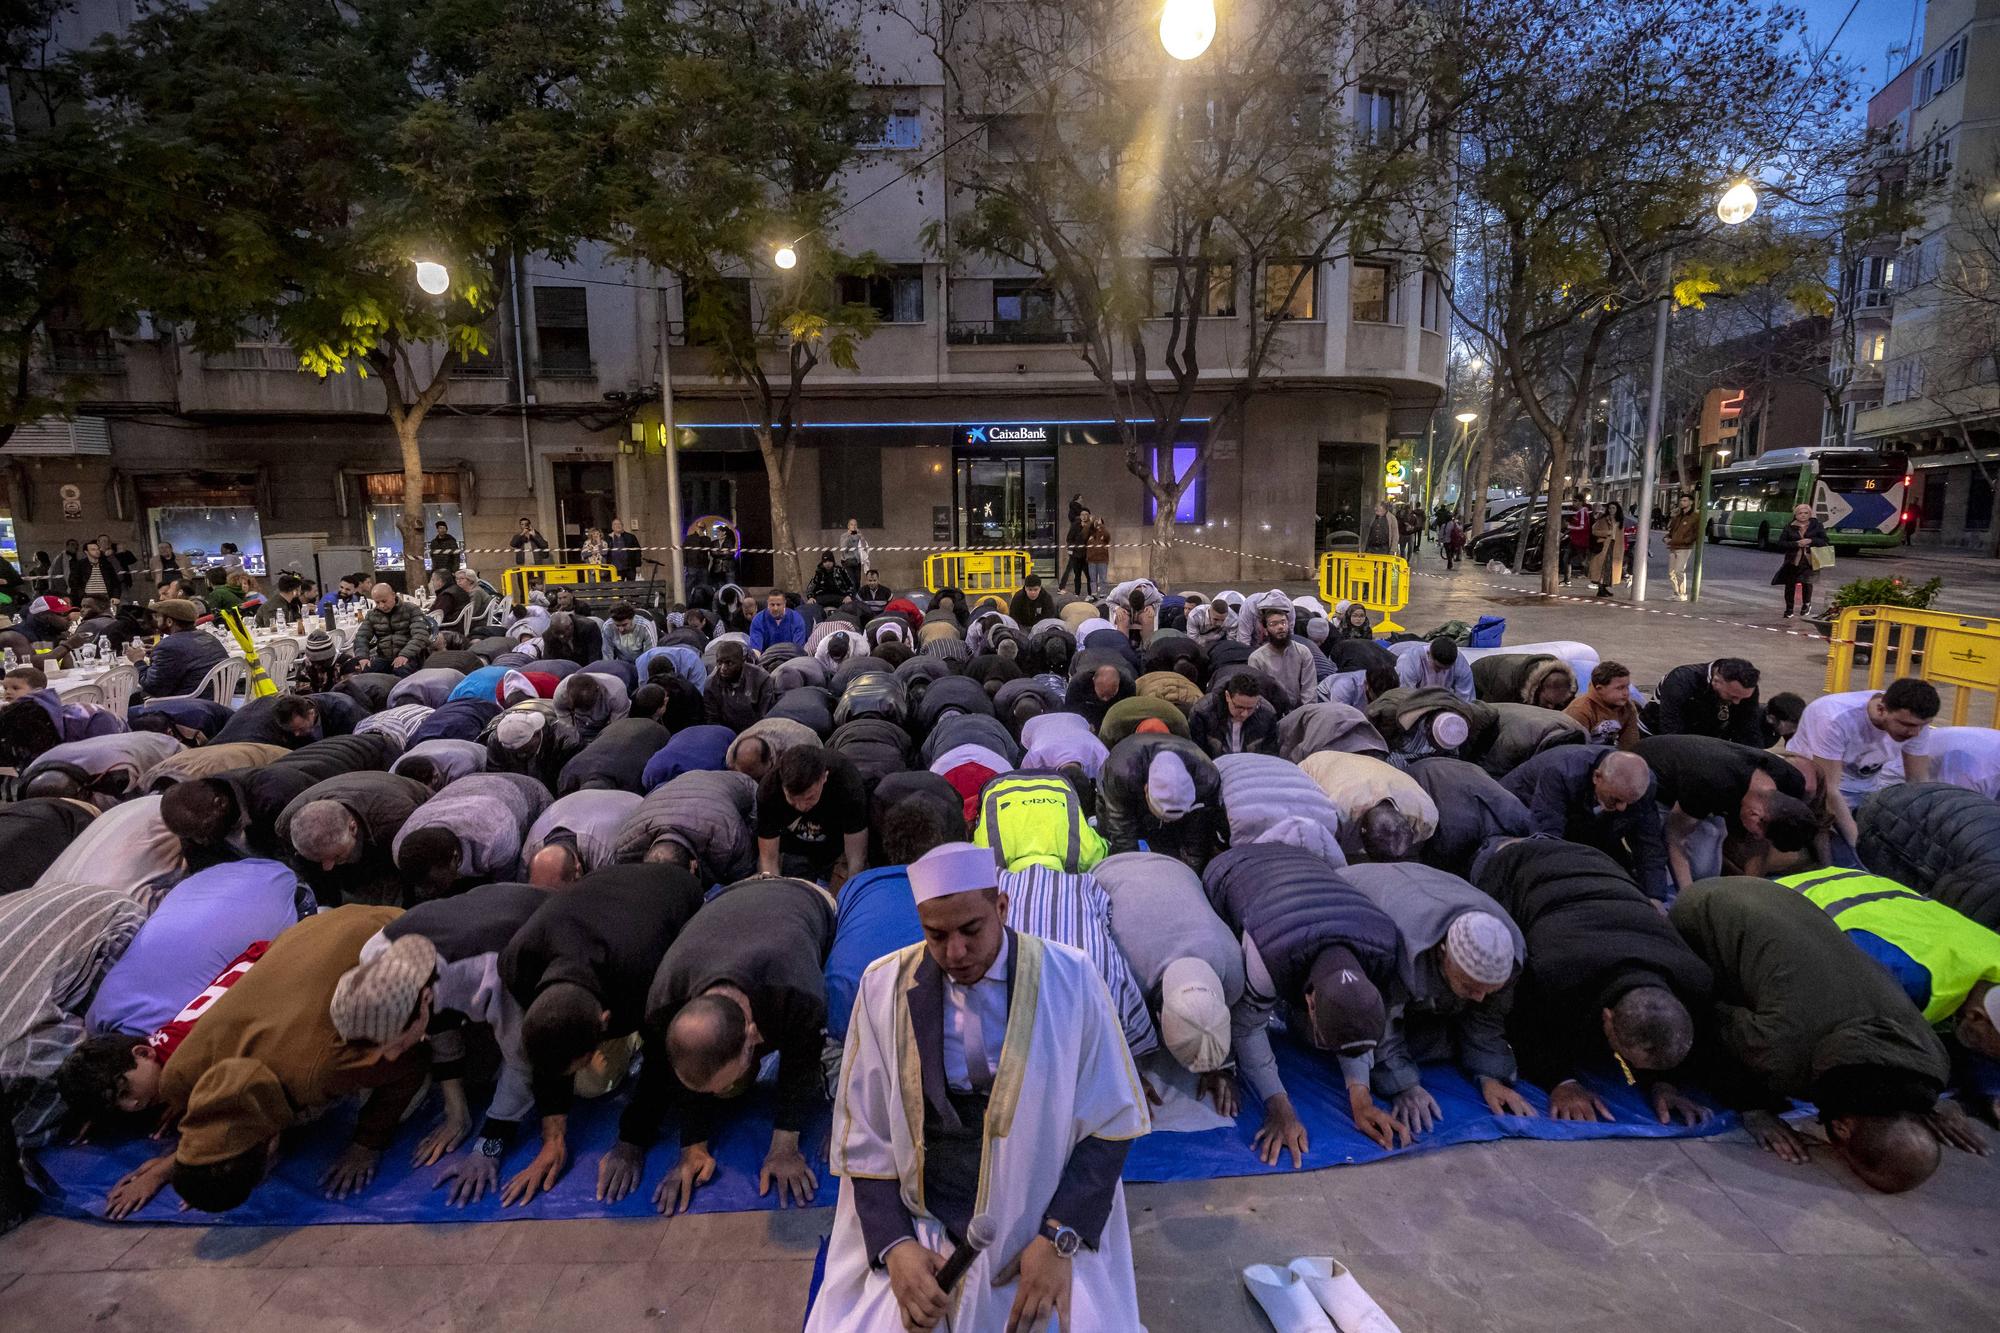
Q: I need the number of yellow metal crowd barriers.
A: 4